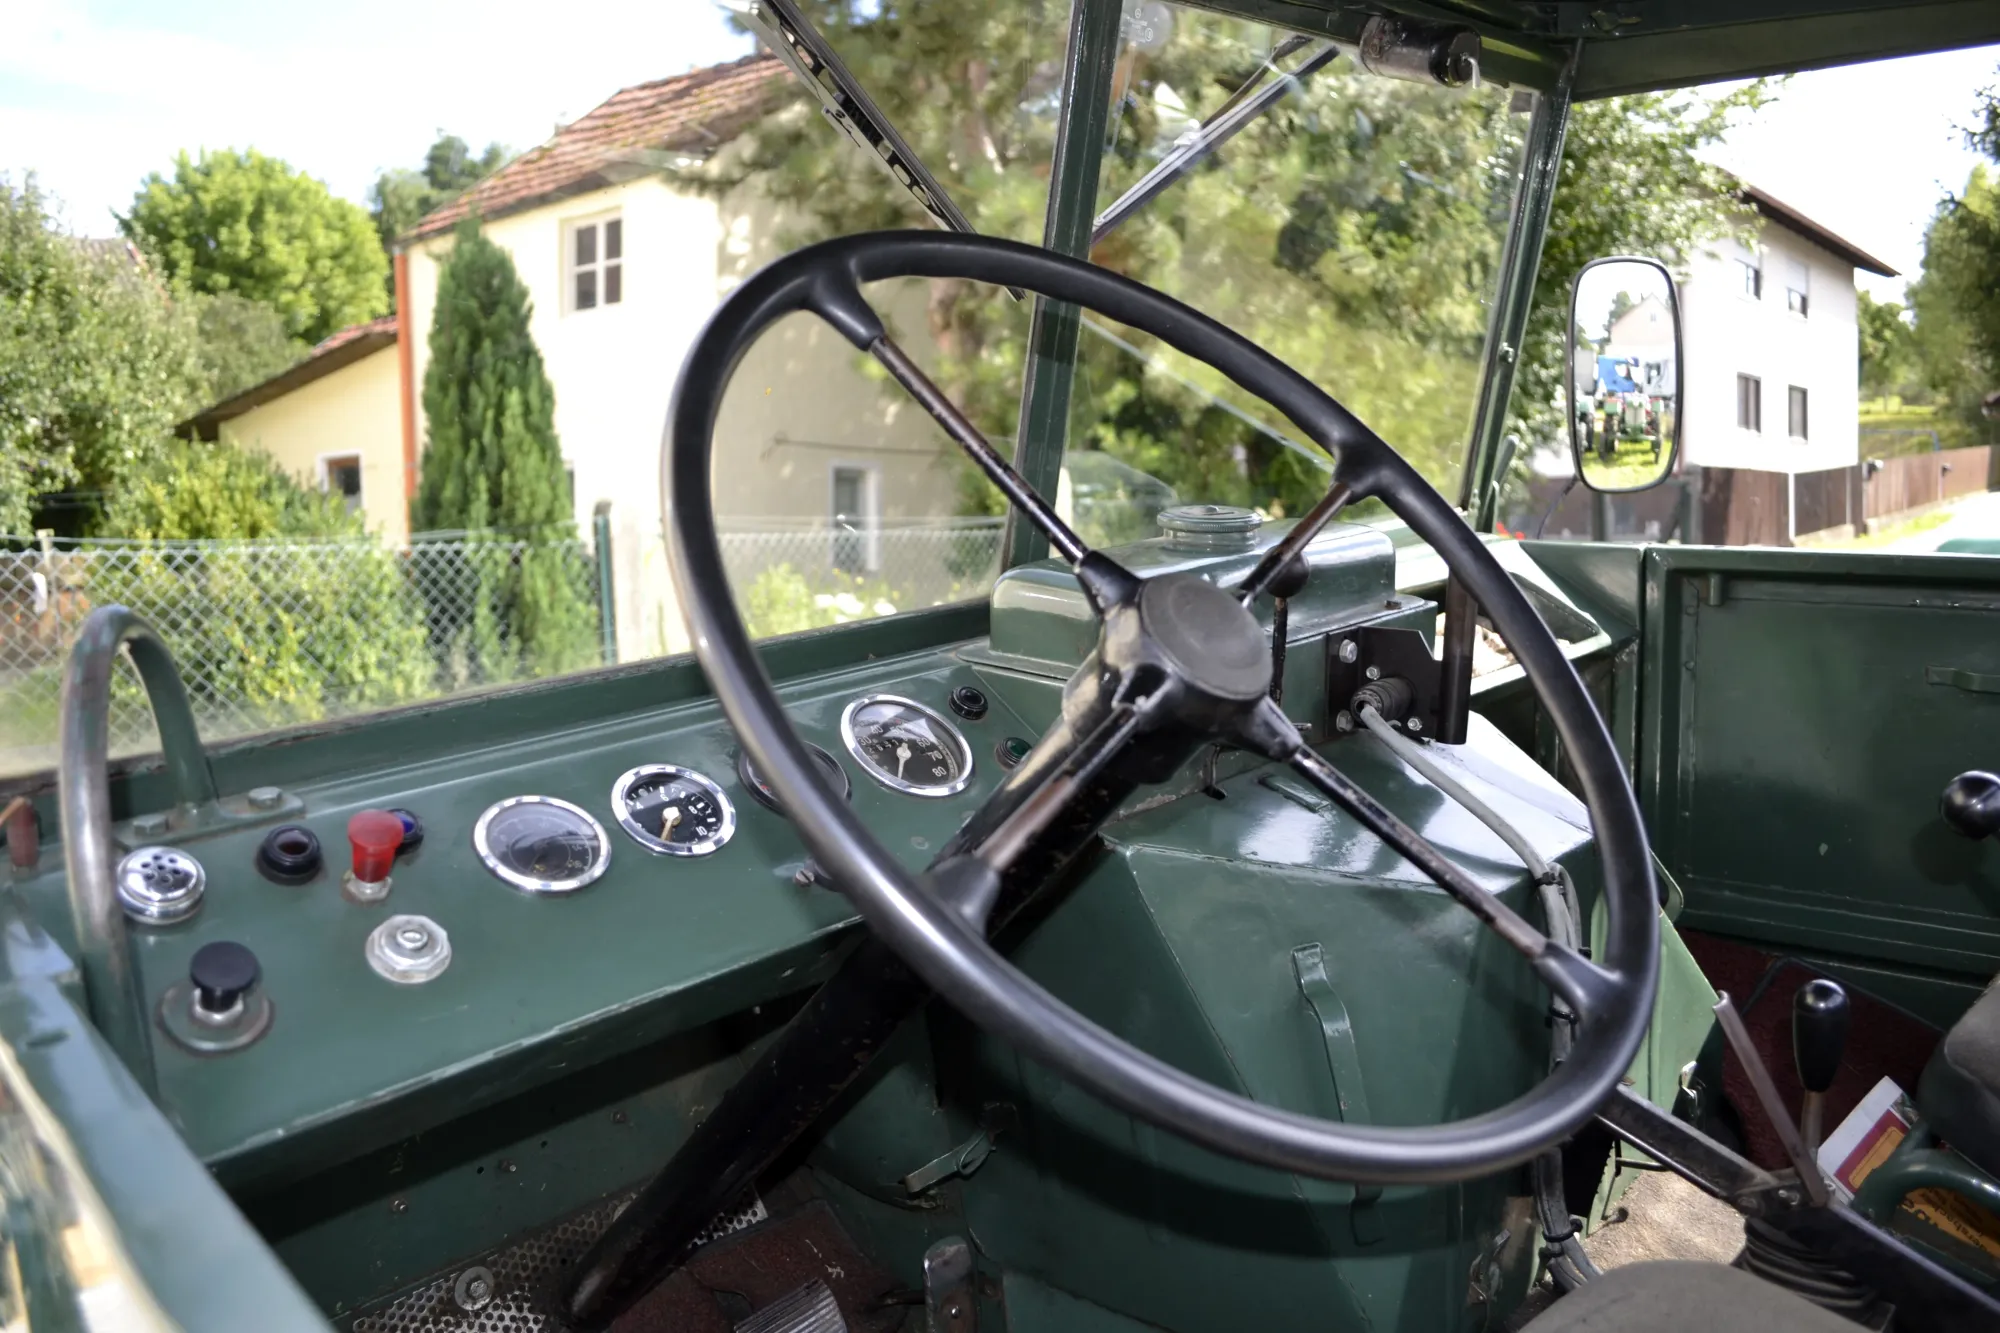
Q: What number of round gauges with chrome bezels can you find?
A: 3